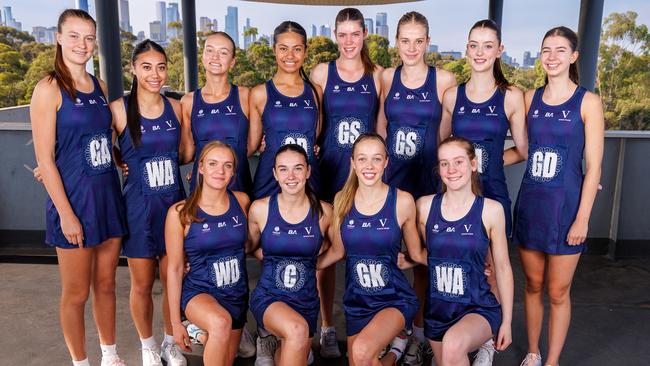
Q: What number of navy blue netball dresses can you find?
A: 12